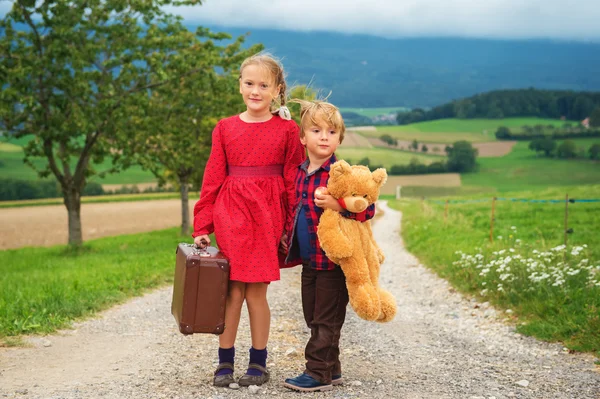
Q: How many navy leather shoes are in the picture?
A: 2